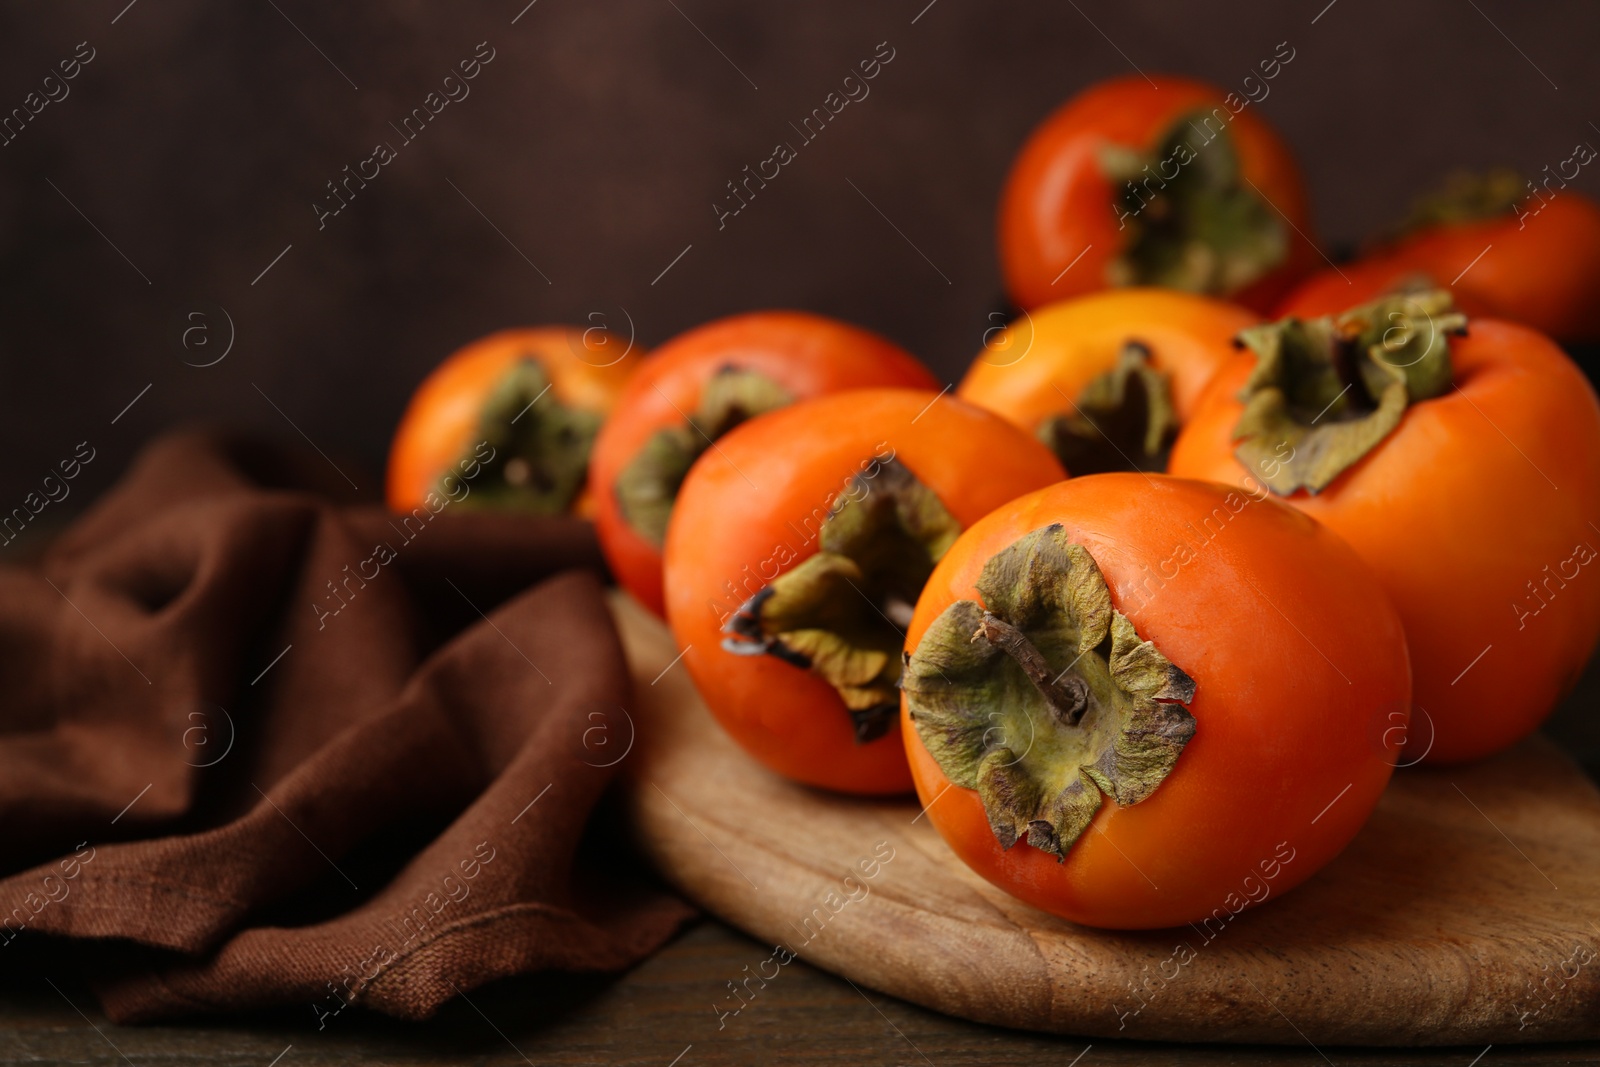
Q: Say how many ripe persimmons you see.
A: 8